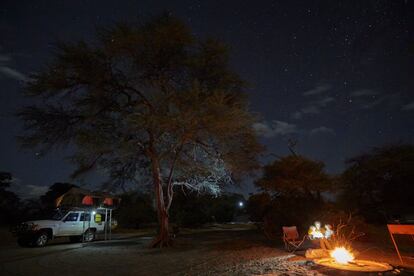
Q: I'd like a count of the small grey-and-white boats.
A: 0